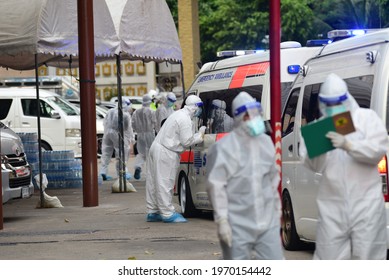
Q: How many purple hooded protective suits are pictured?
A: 0